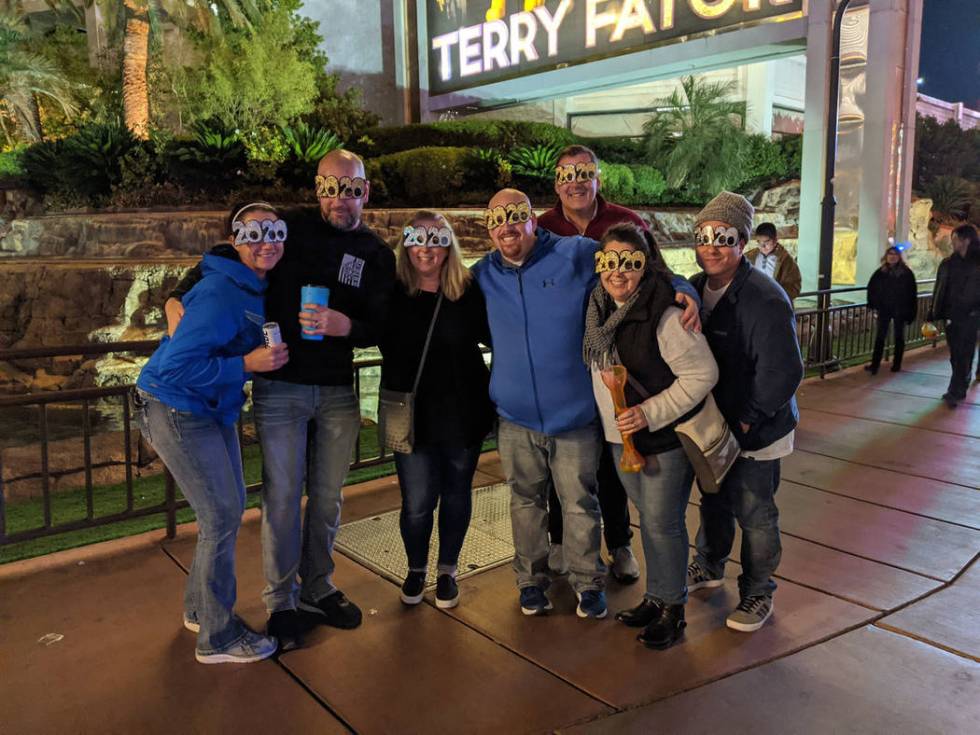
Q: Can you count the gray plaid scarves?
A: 1